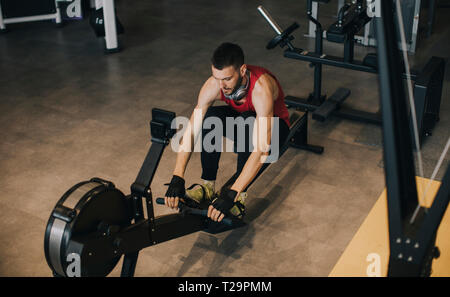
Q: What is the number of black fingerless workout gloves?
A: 2